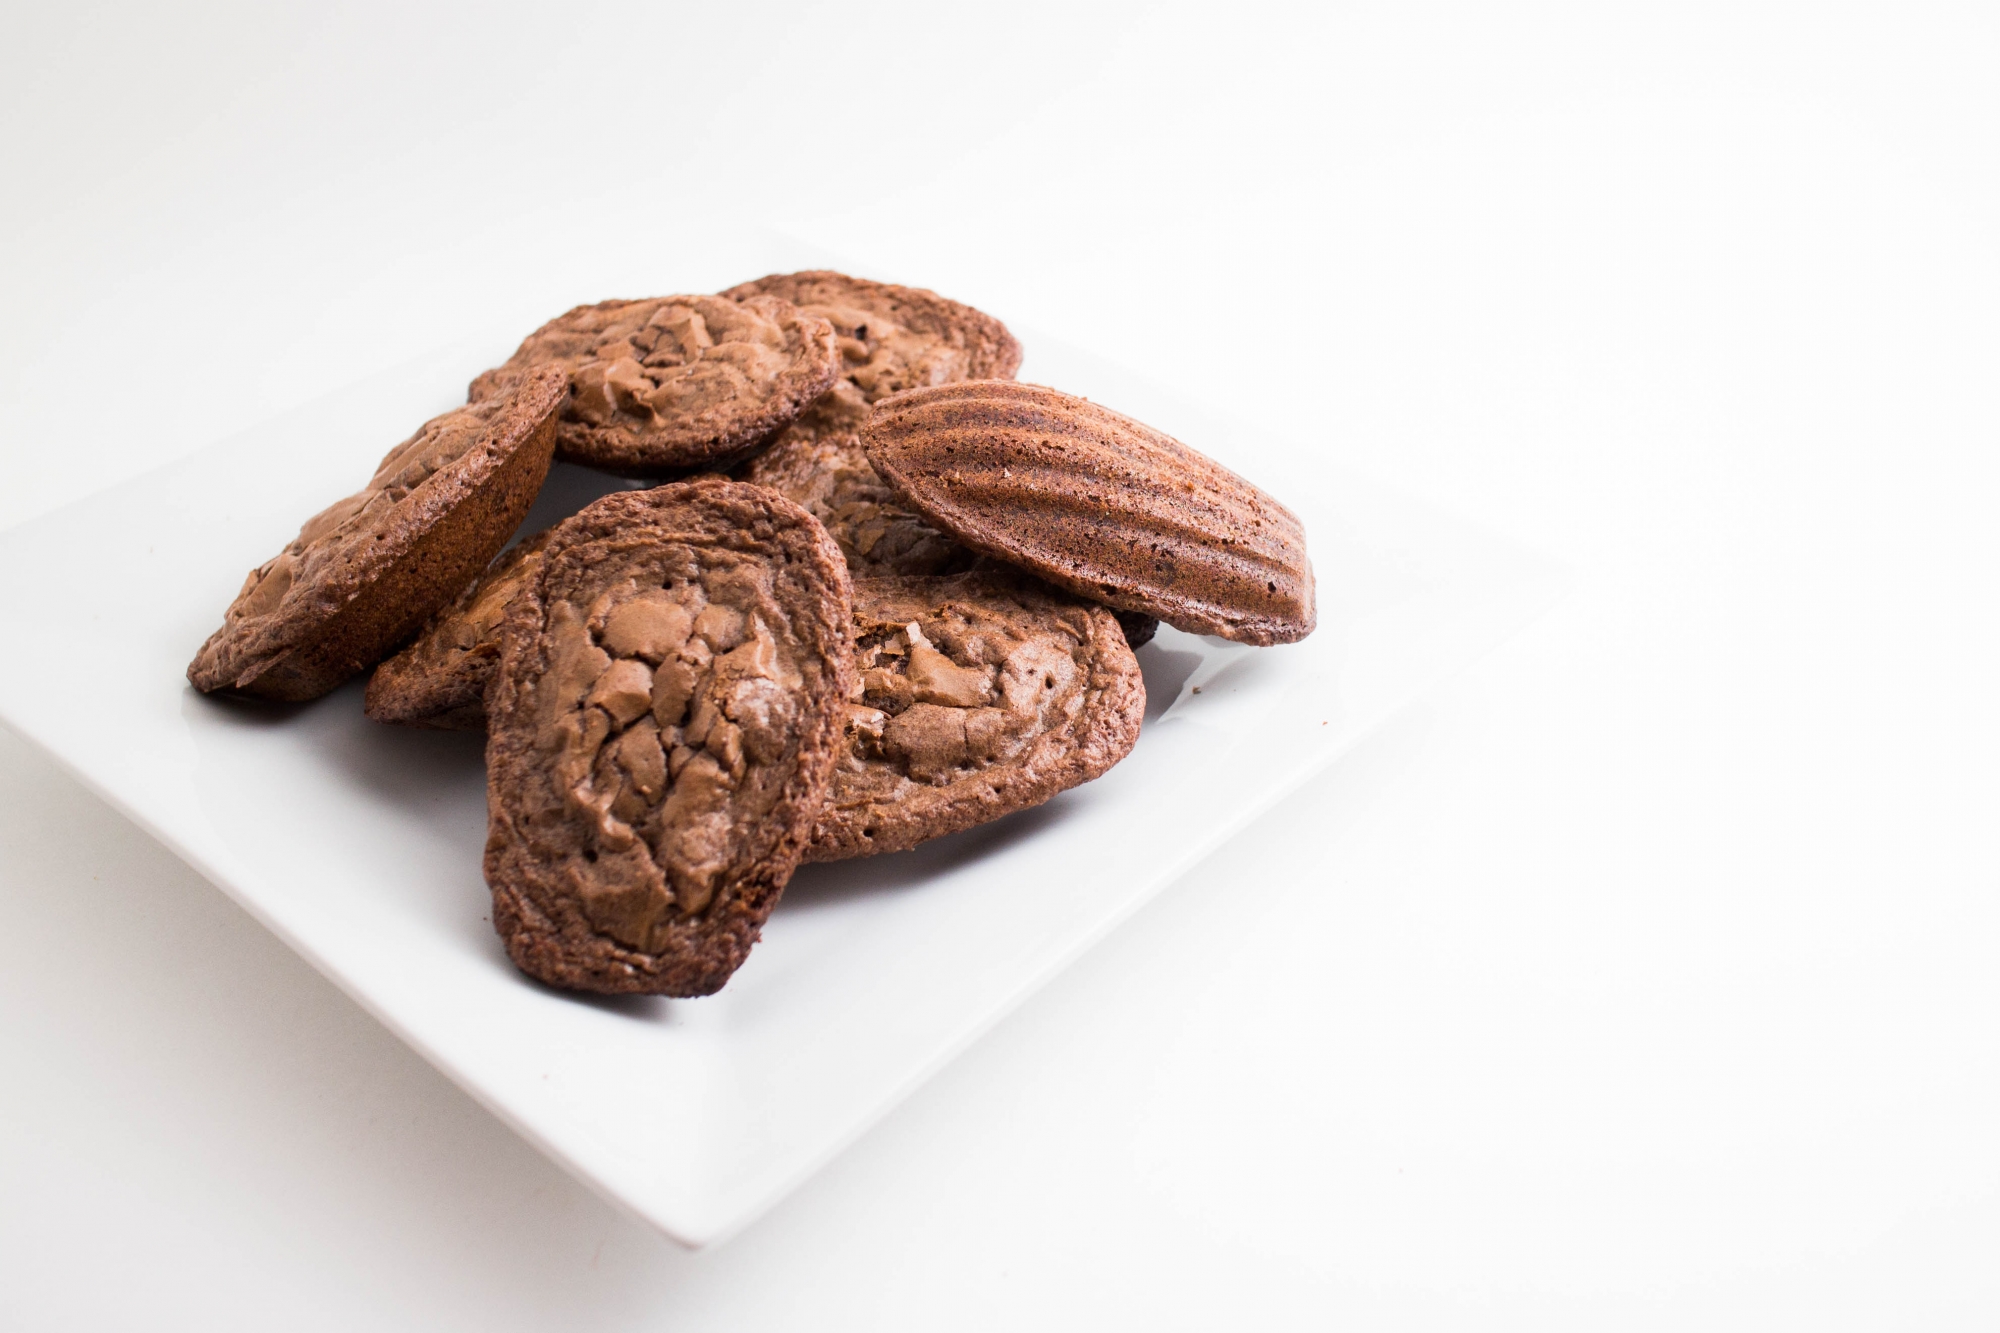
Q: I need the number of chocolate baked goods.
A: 8